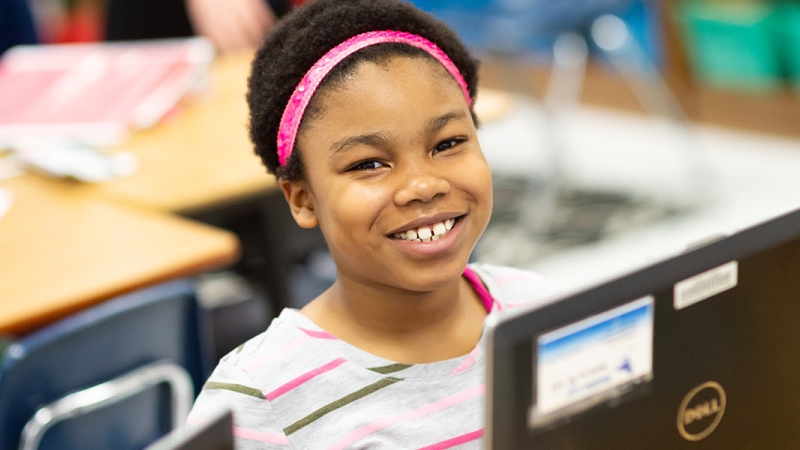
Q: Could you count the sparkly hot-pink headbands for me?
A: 1